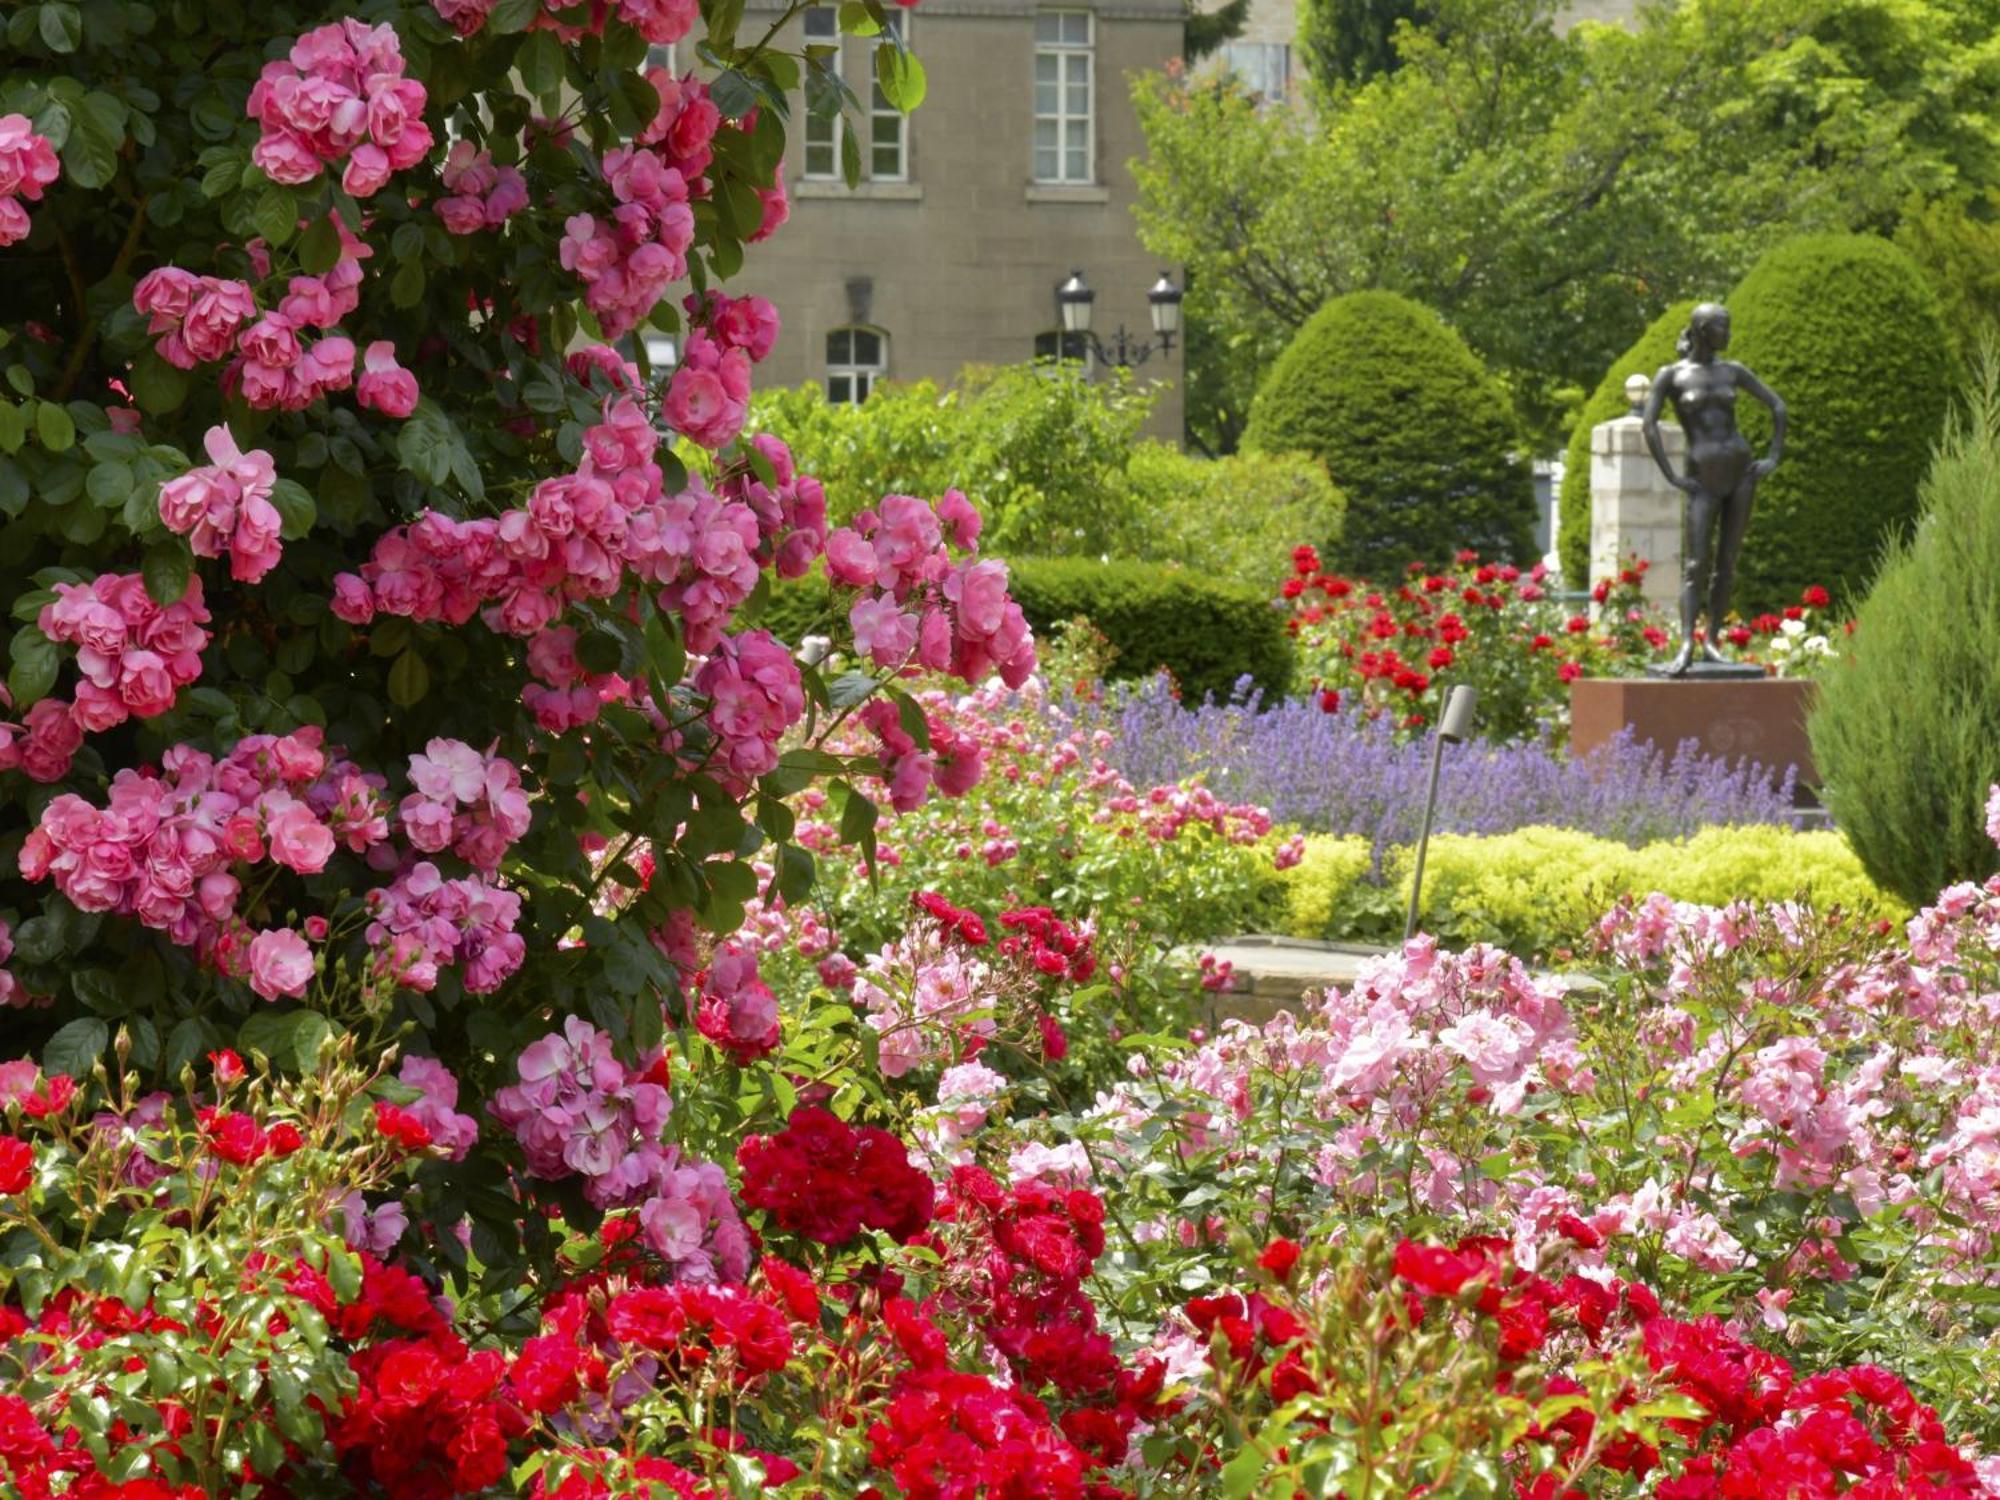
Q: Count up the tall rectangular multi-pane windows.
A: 3